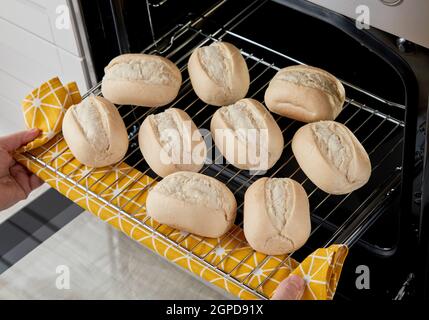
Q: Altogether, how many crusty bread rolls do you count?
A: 9